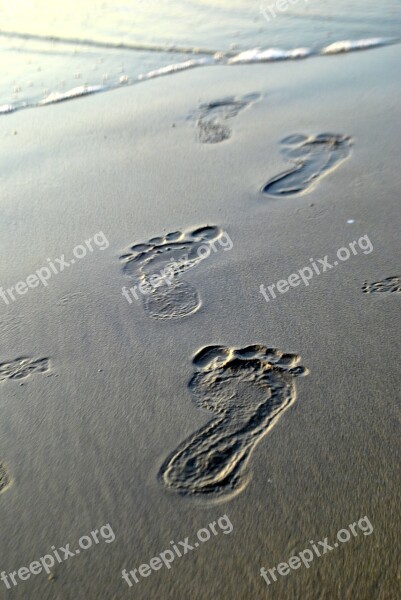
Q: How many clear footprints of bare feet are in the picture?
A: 4